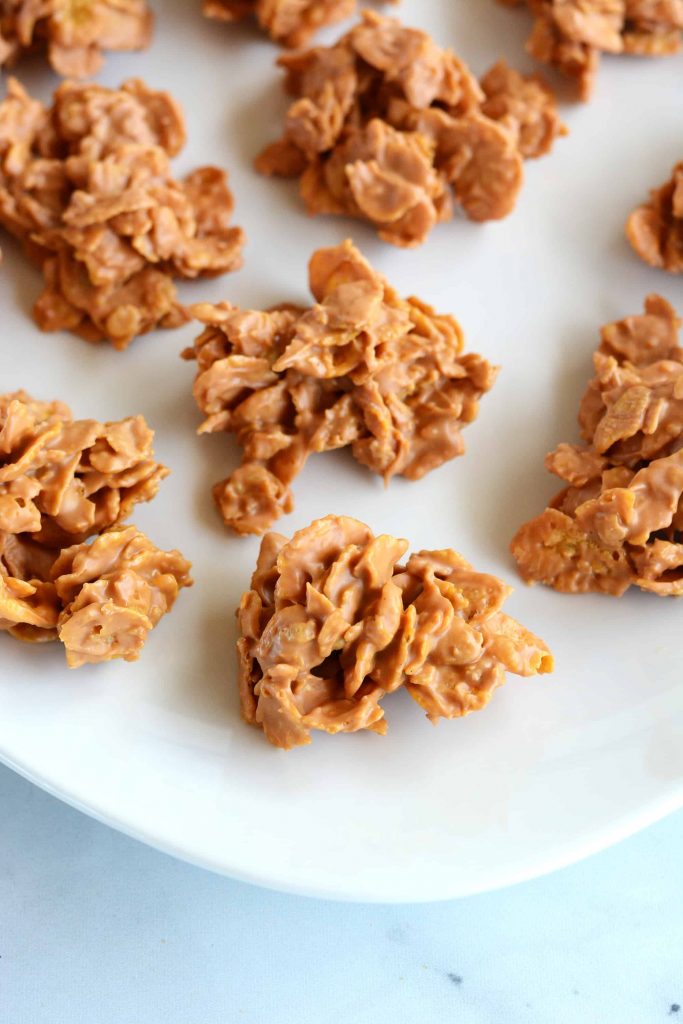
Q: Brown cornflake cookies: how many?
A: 10